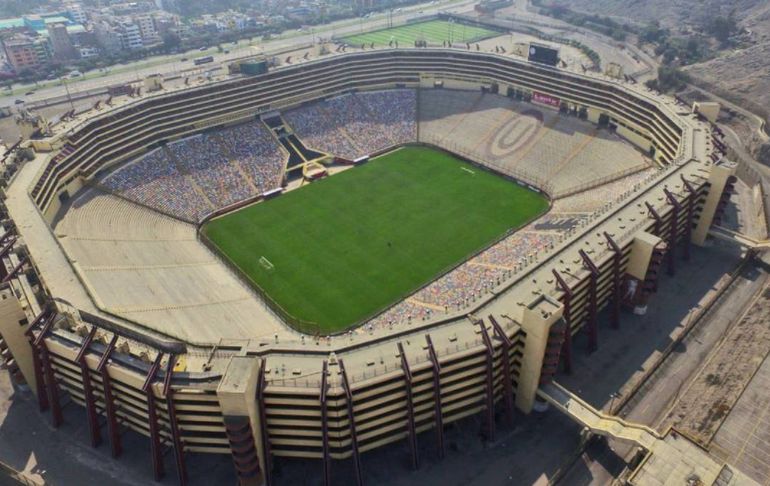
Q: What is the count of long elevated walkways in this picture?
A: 2